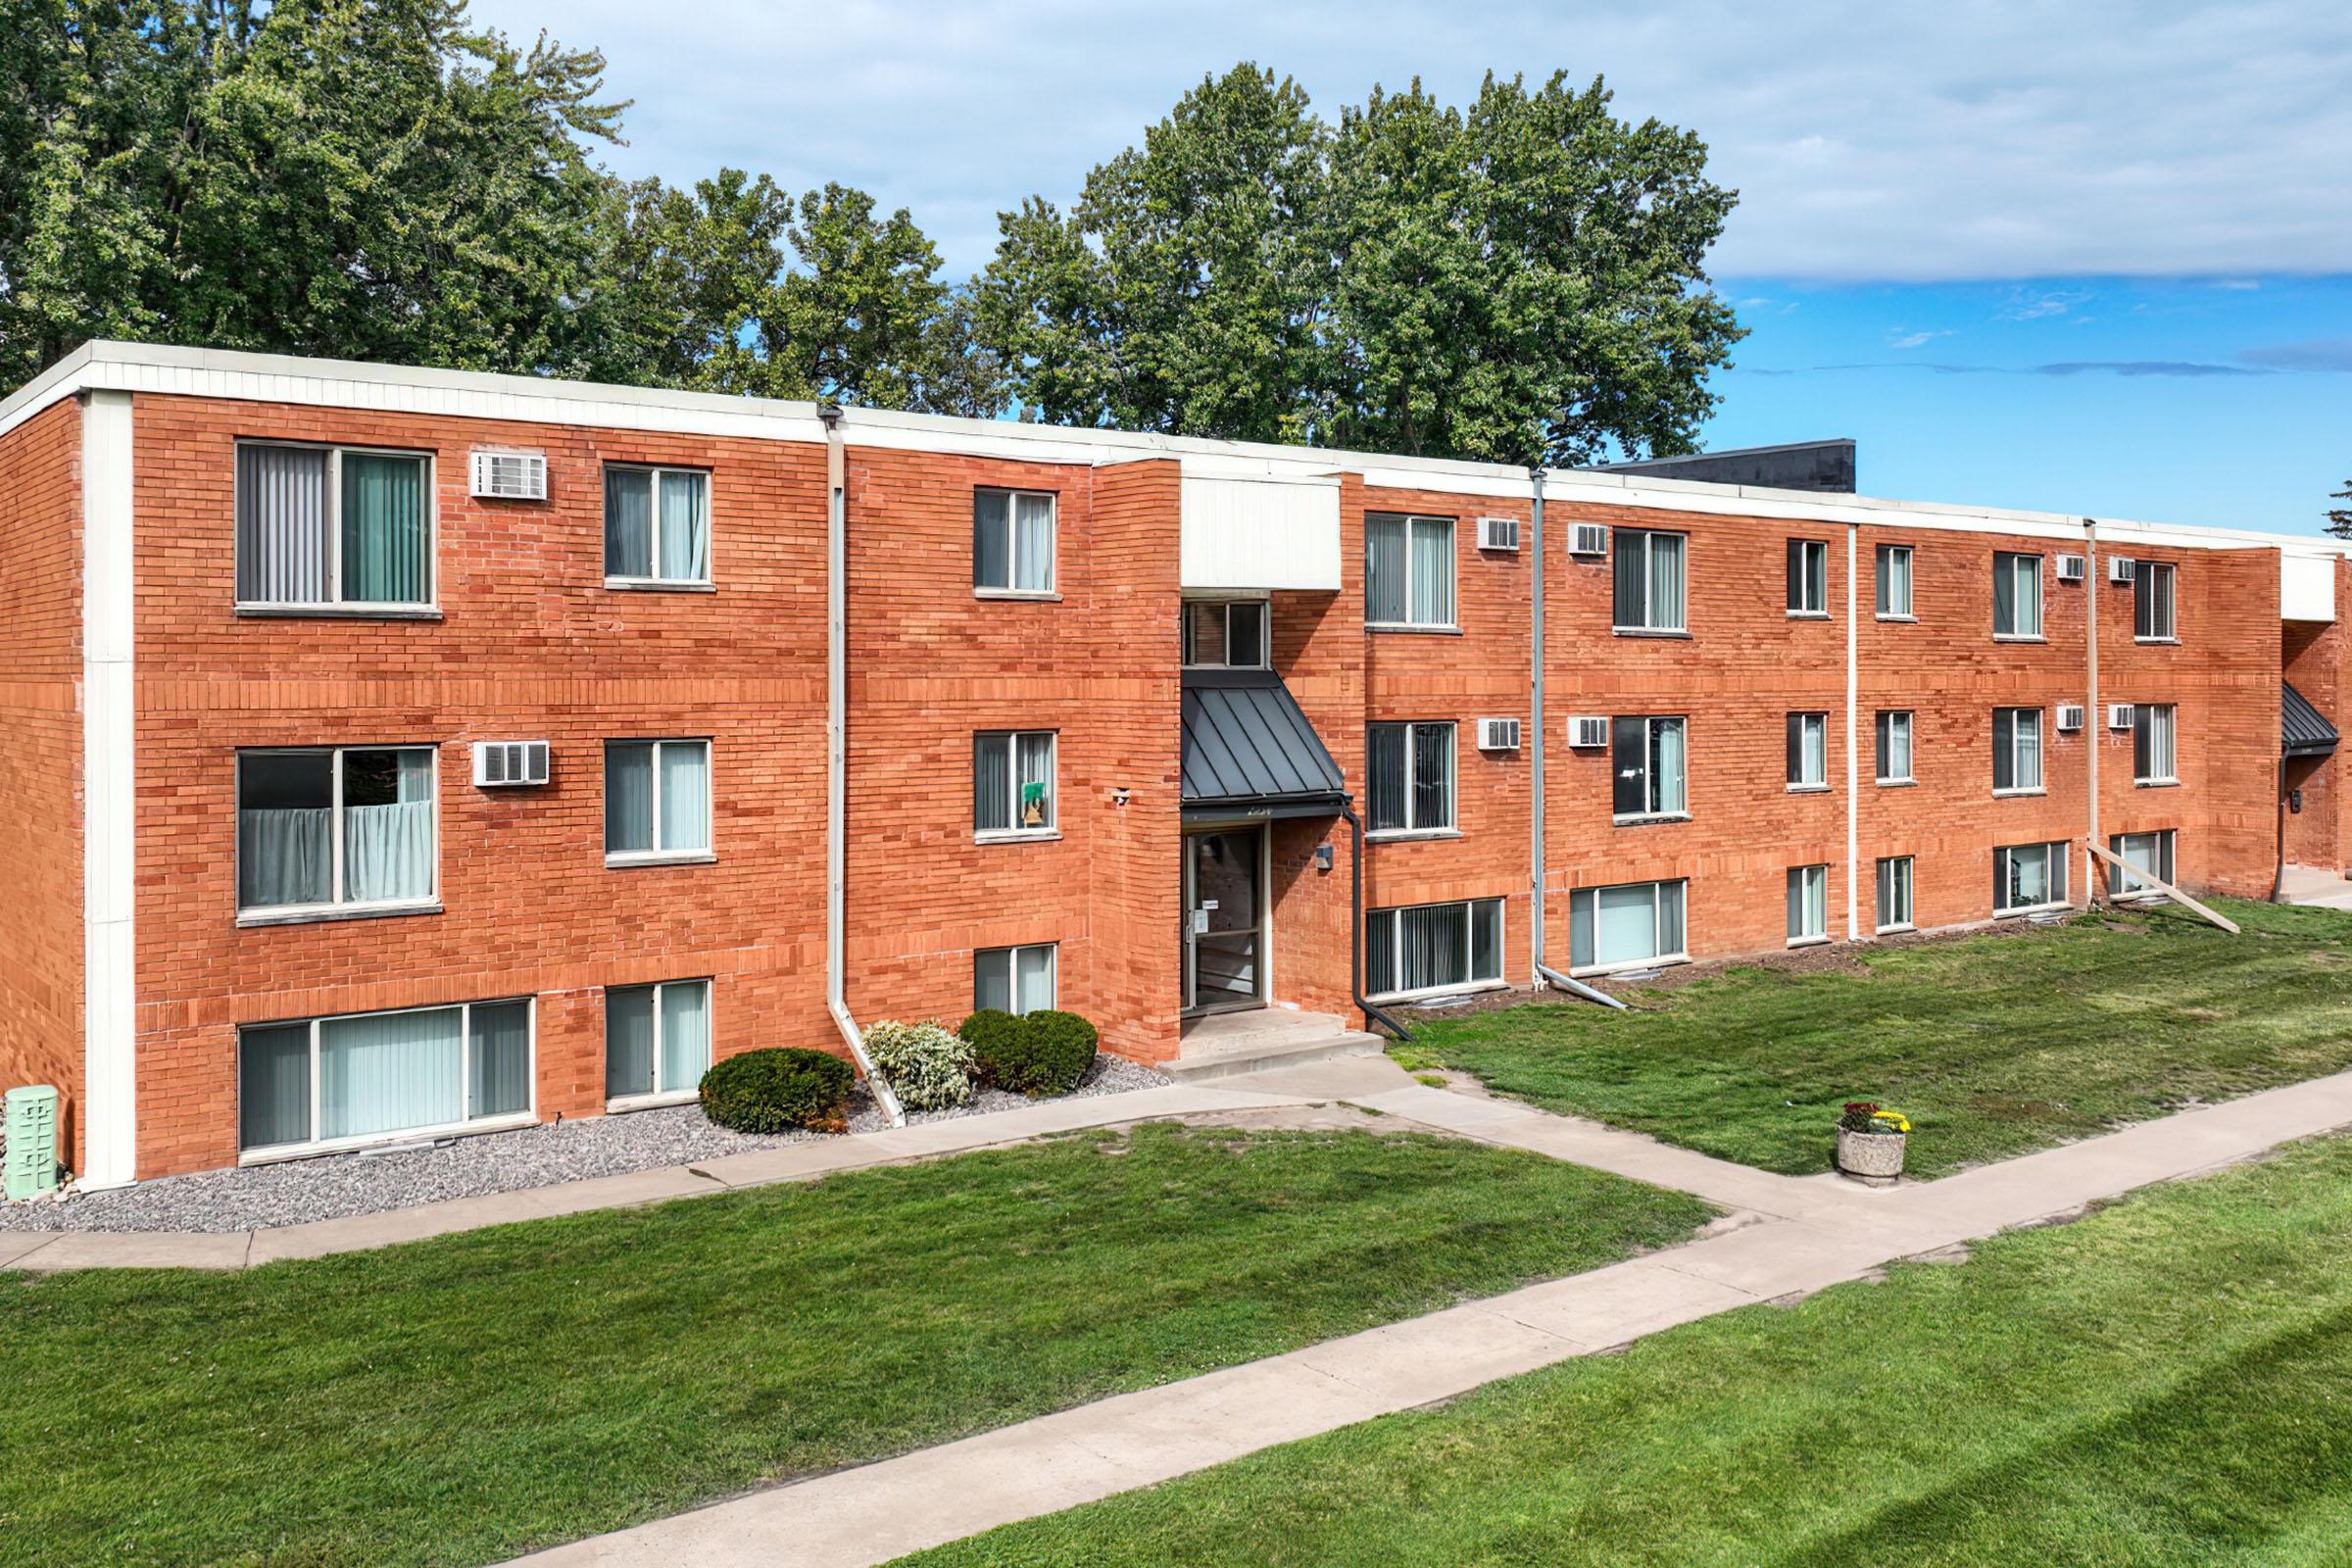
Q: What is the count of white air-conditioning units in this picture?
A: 10